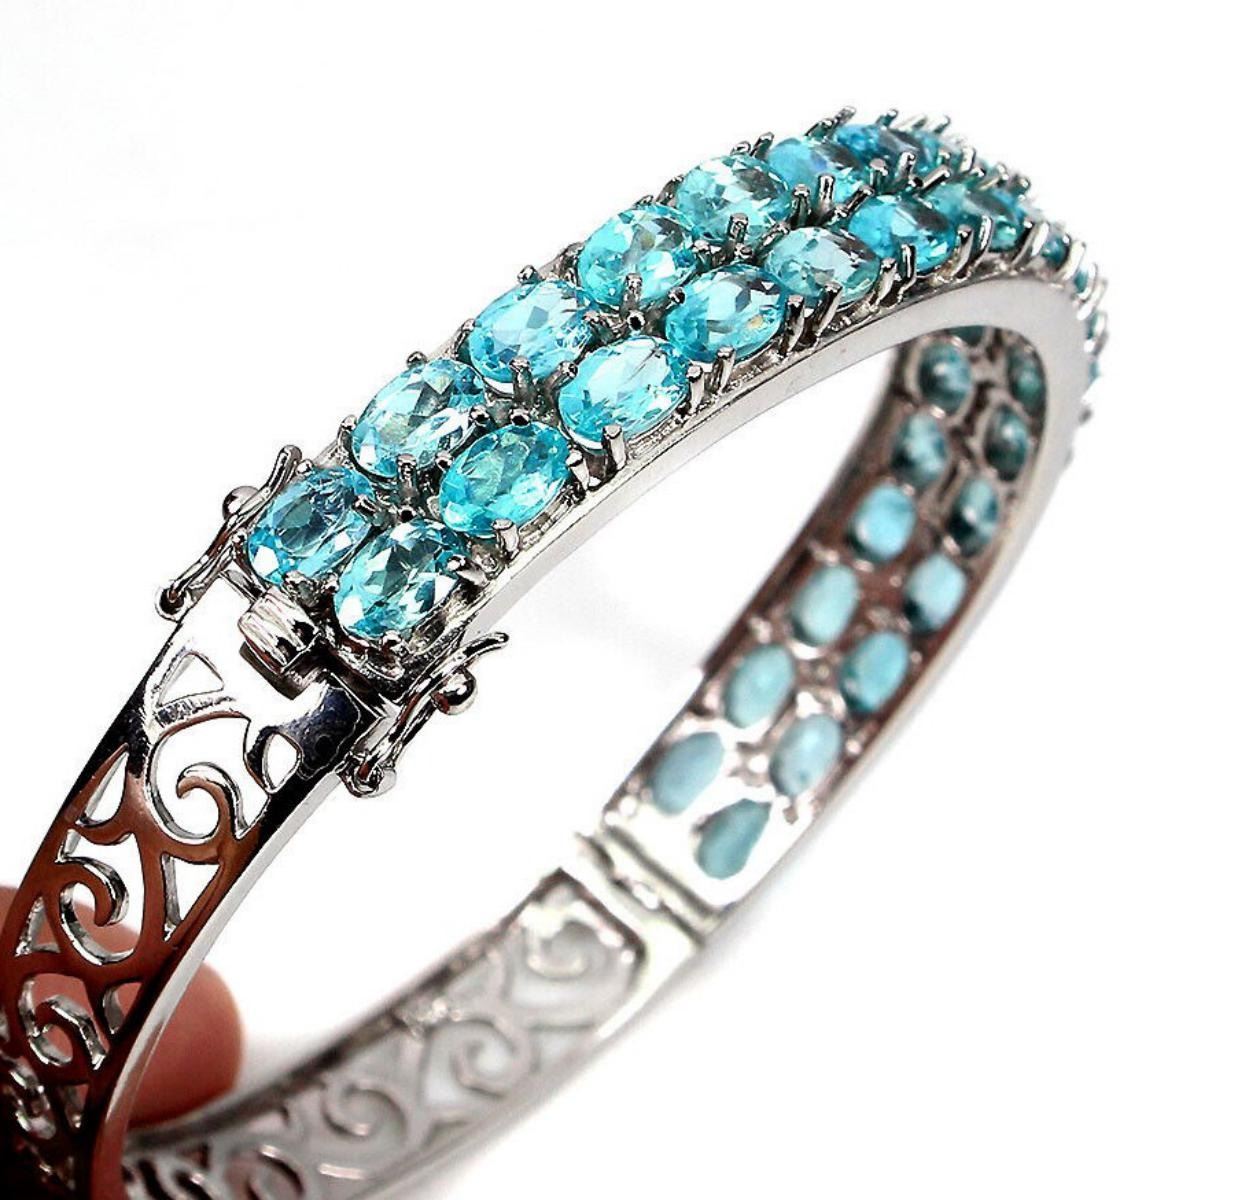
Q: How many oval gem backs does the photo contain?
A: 14